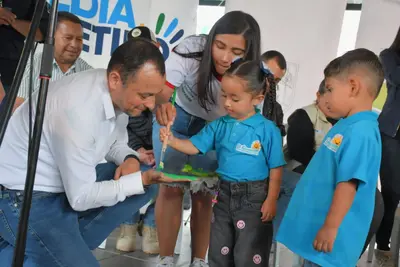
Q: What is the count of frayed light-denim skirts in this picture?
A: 1